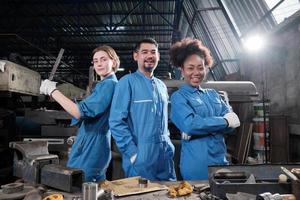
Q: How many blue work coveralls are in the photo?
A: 3